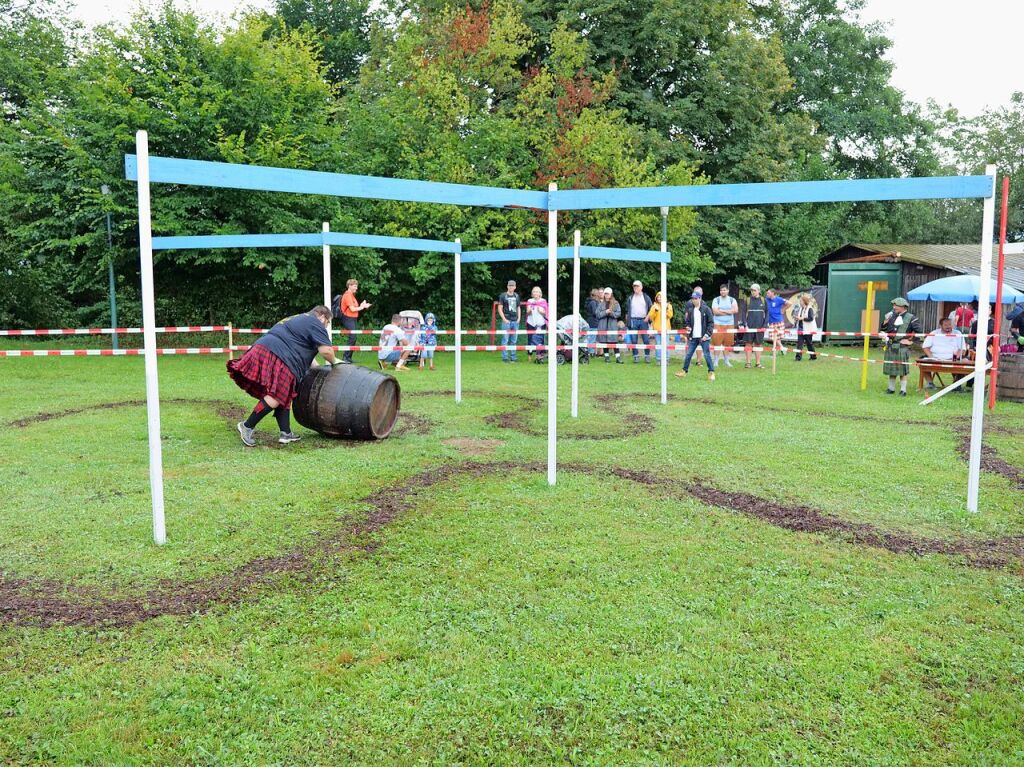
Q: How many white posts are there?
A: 7